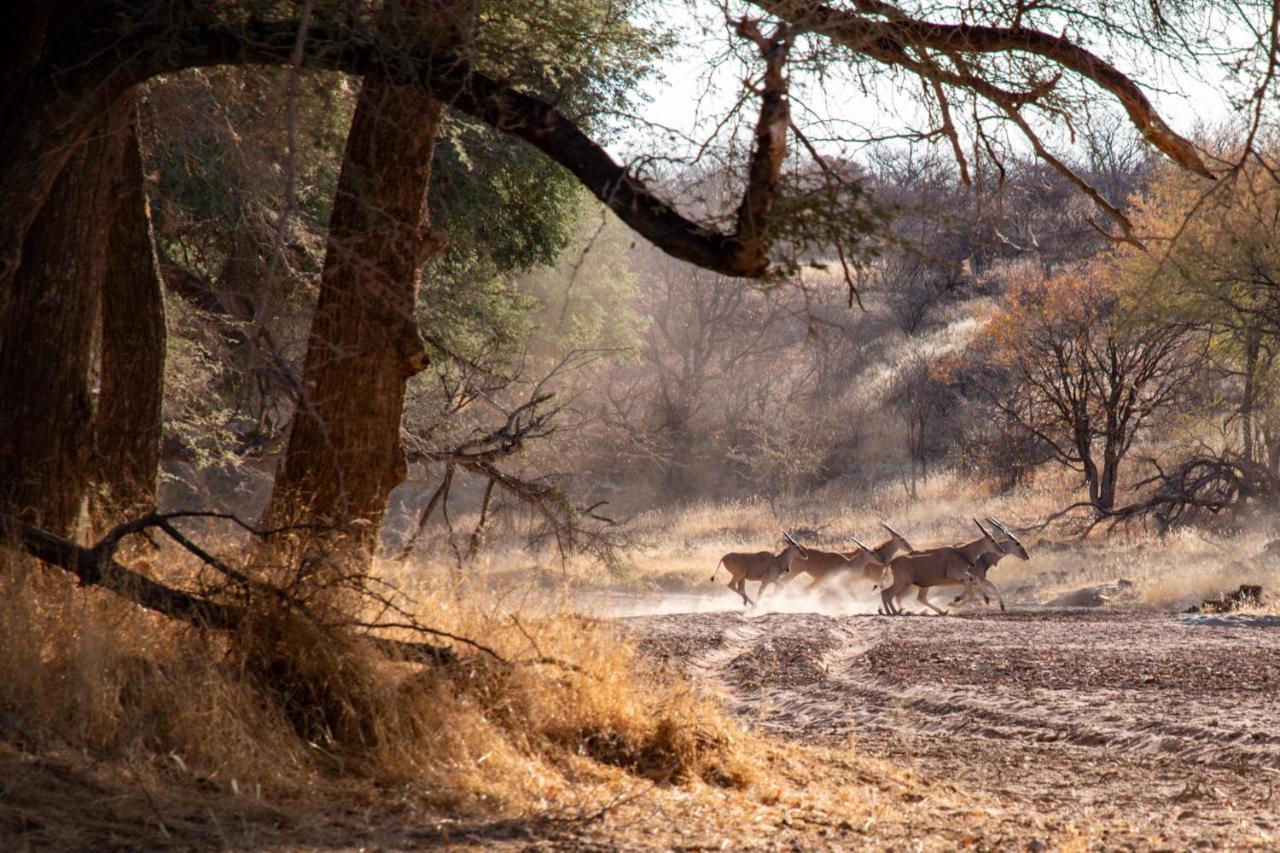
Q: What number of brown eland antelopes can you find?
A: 5